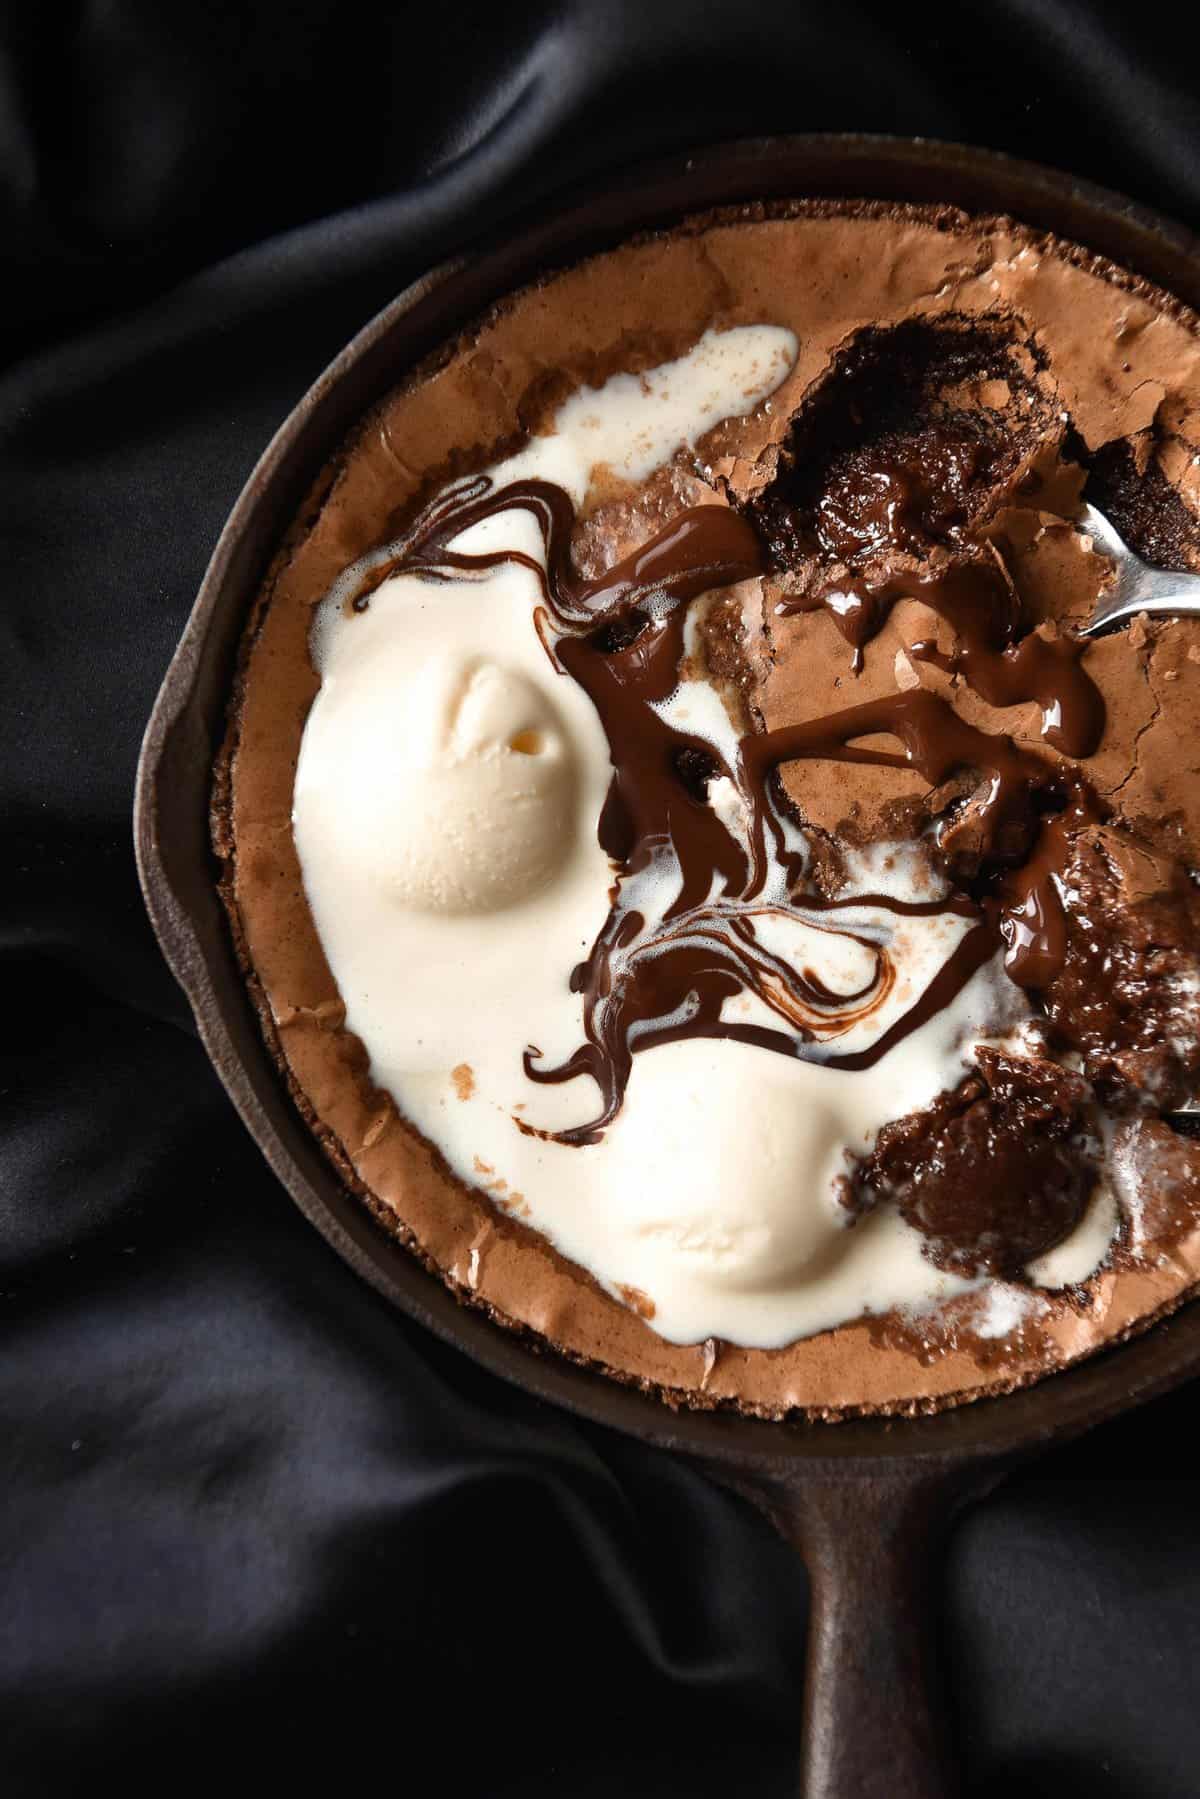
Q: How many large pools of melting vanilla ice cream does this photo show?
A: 2